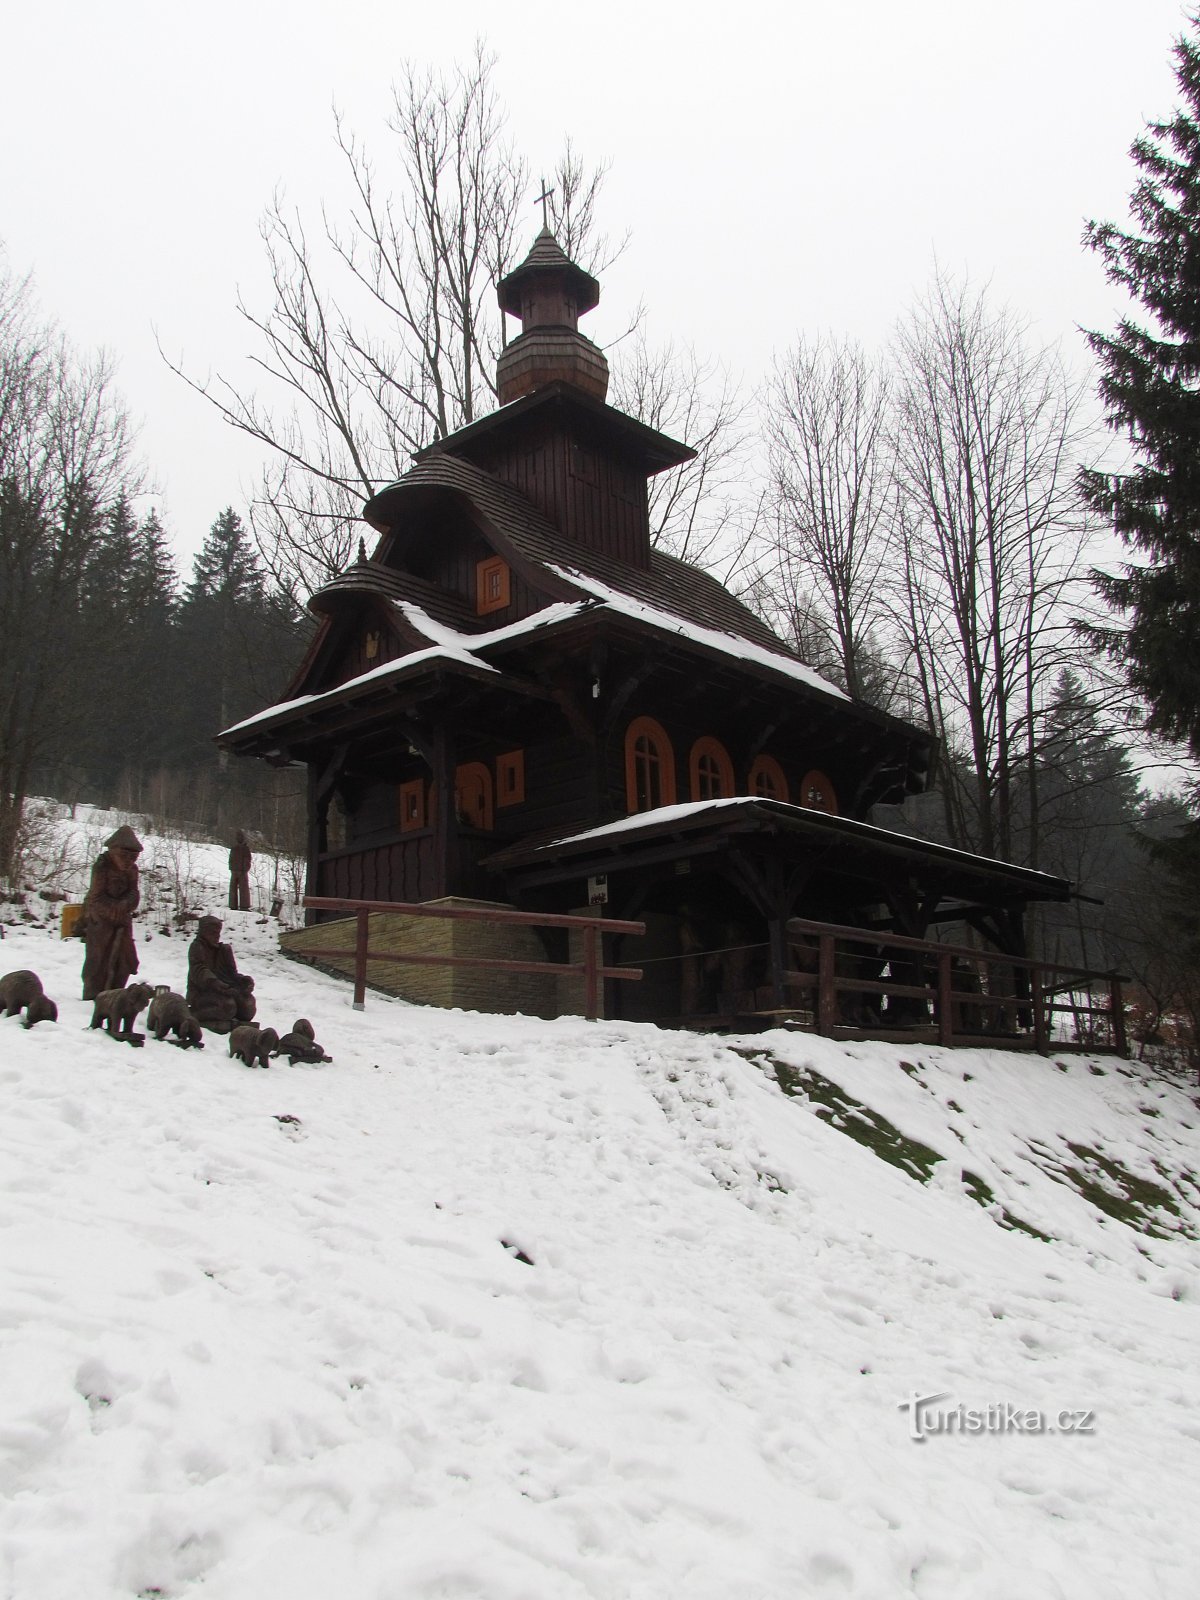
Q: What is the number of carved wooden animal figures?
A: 5